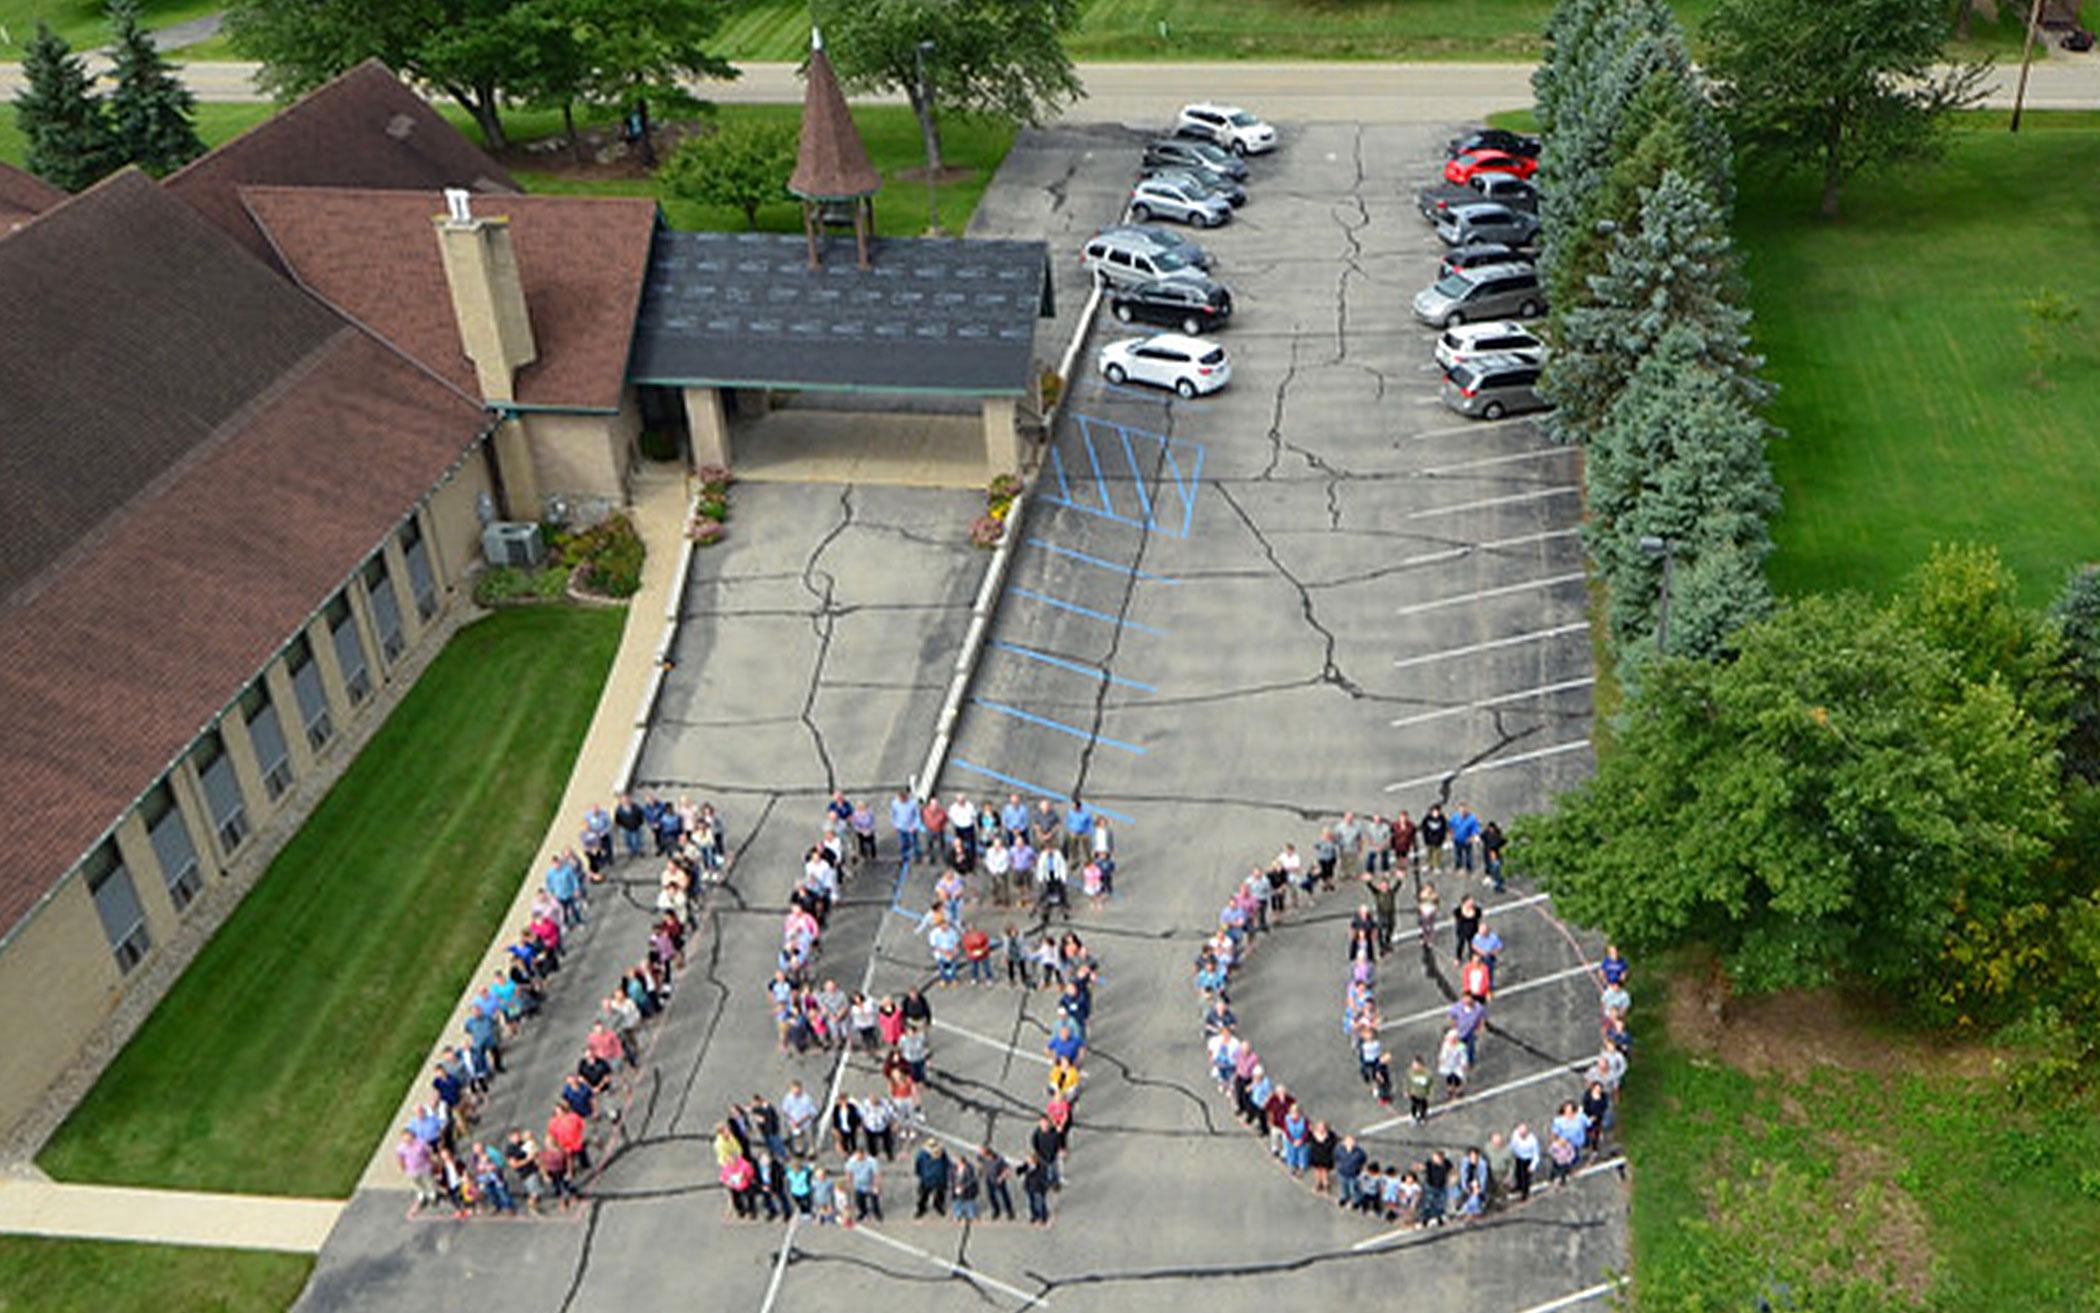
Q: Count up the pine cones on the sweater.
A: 0